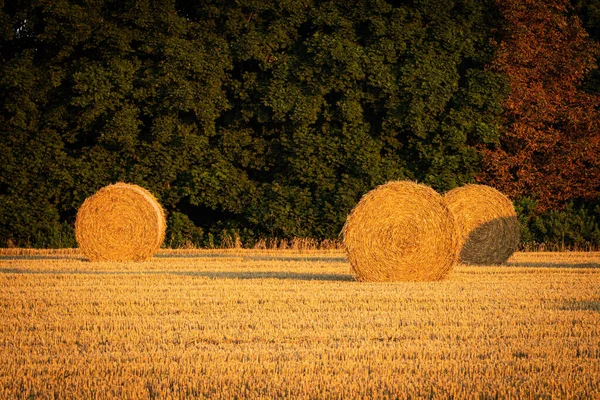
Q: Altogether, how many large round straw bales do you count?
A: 3